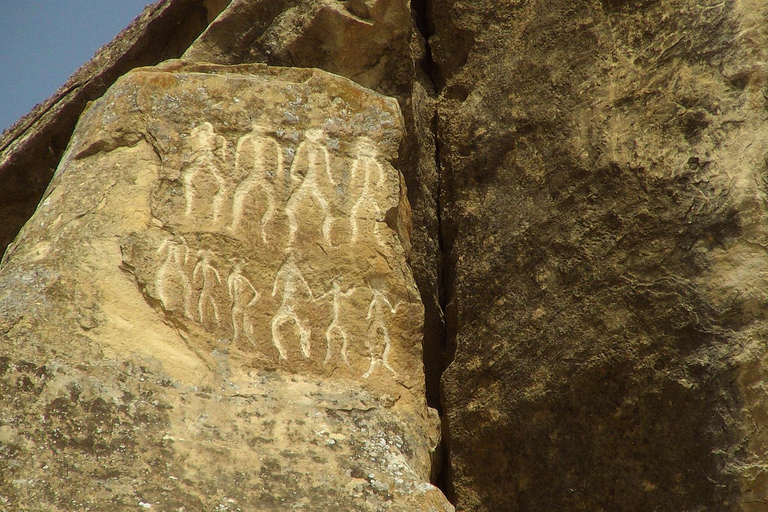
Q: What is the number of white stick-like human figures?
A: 10